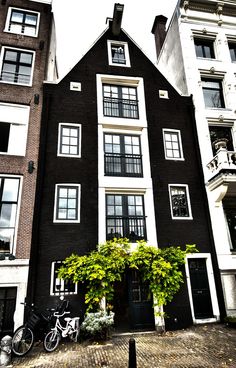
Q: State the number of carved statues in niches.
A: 0